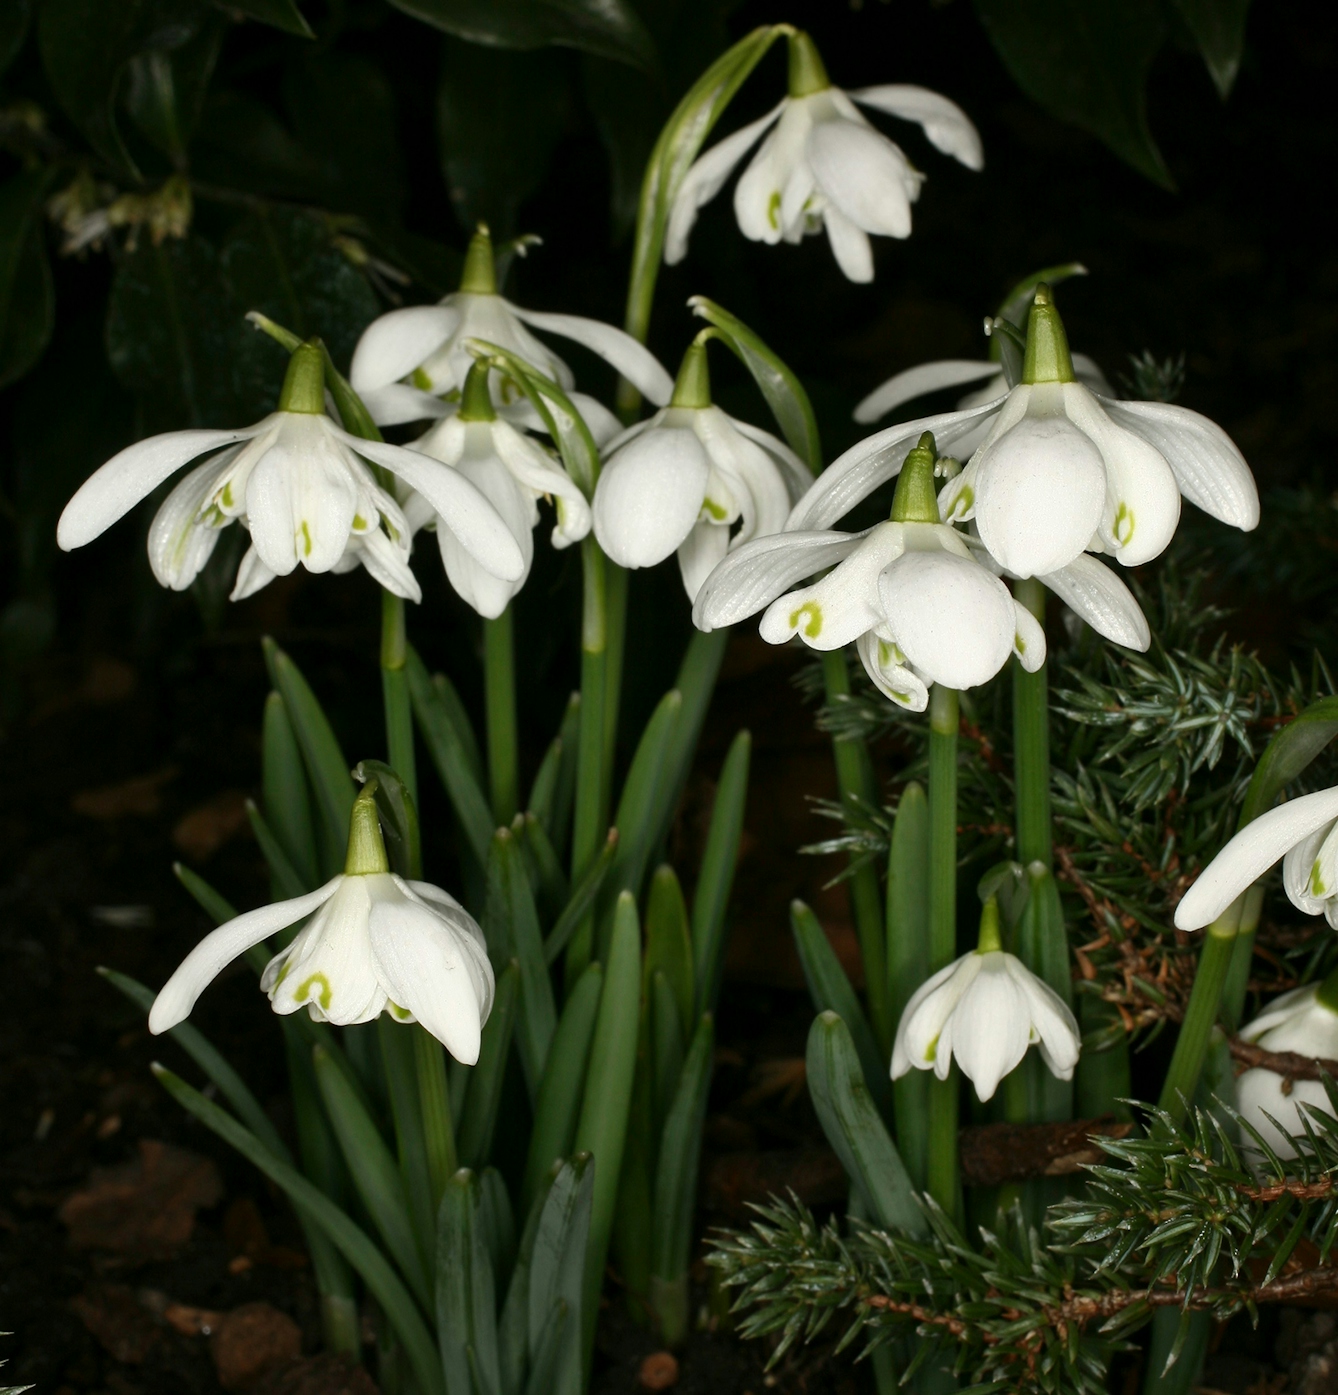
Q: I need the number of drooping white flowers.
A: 12